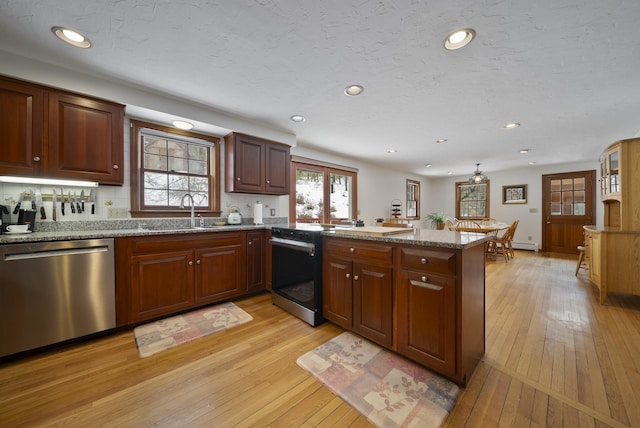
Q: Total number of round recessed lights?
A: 12